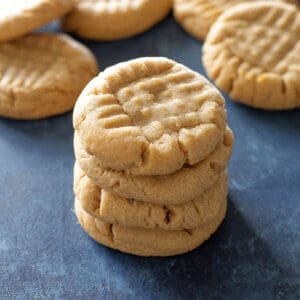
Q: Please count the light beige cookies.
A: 9